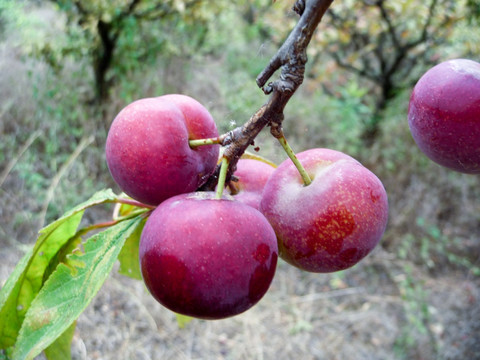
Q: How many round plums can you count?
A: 5